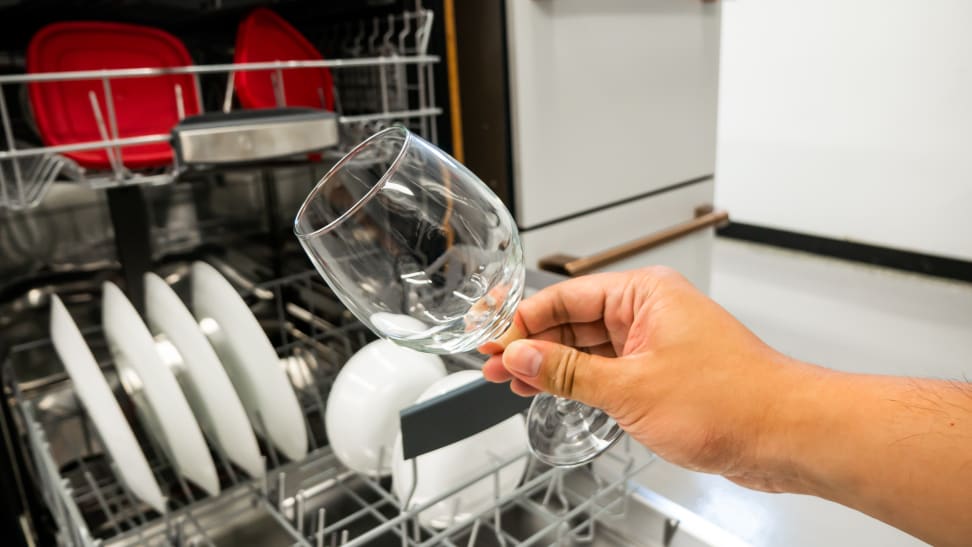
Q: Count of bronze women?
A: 0